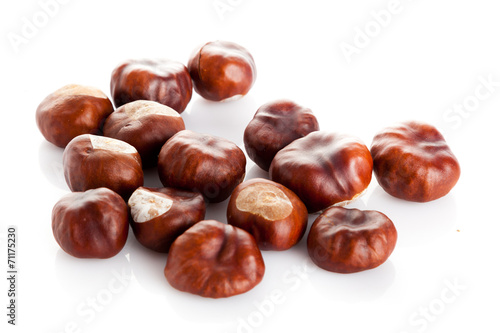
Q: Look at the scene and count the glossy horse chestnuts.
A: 14